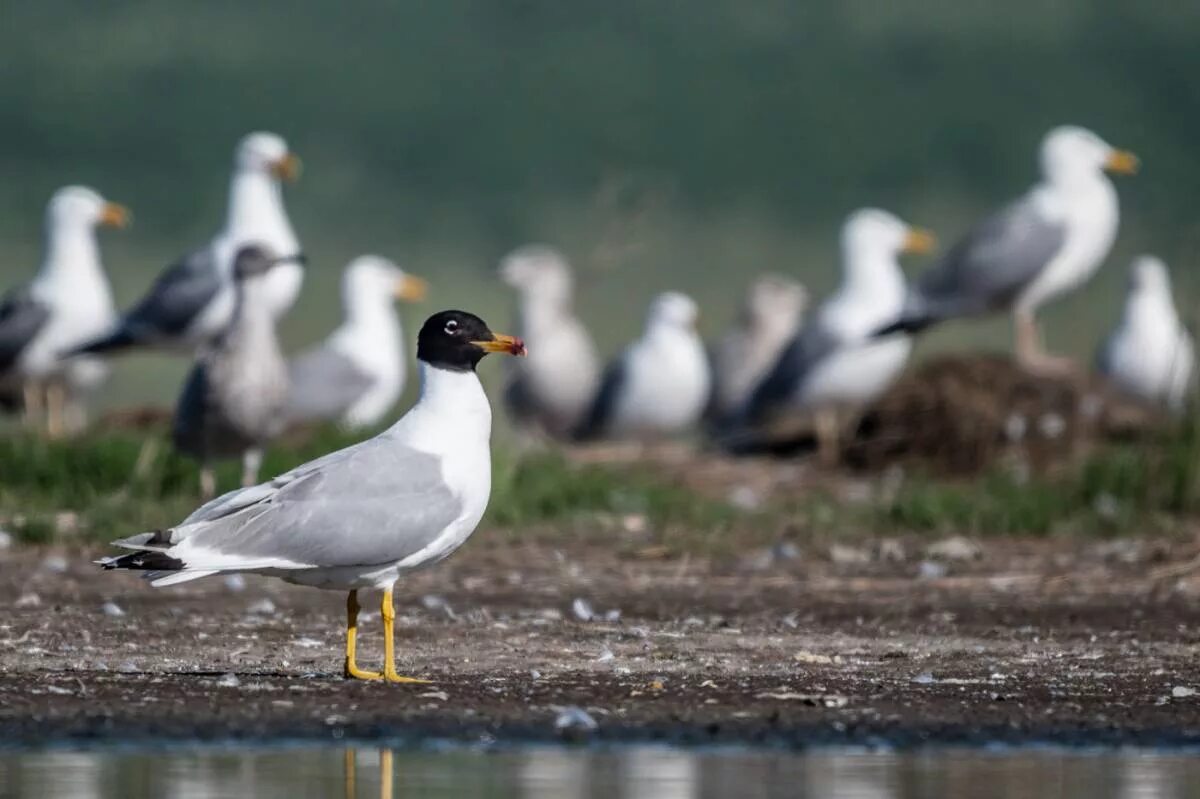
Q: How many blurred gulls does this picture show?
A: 10